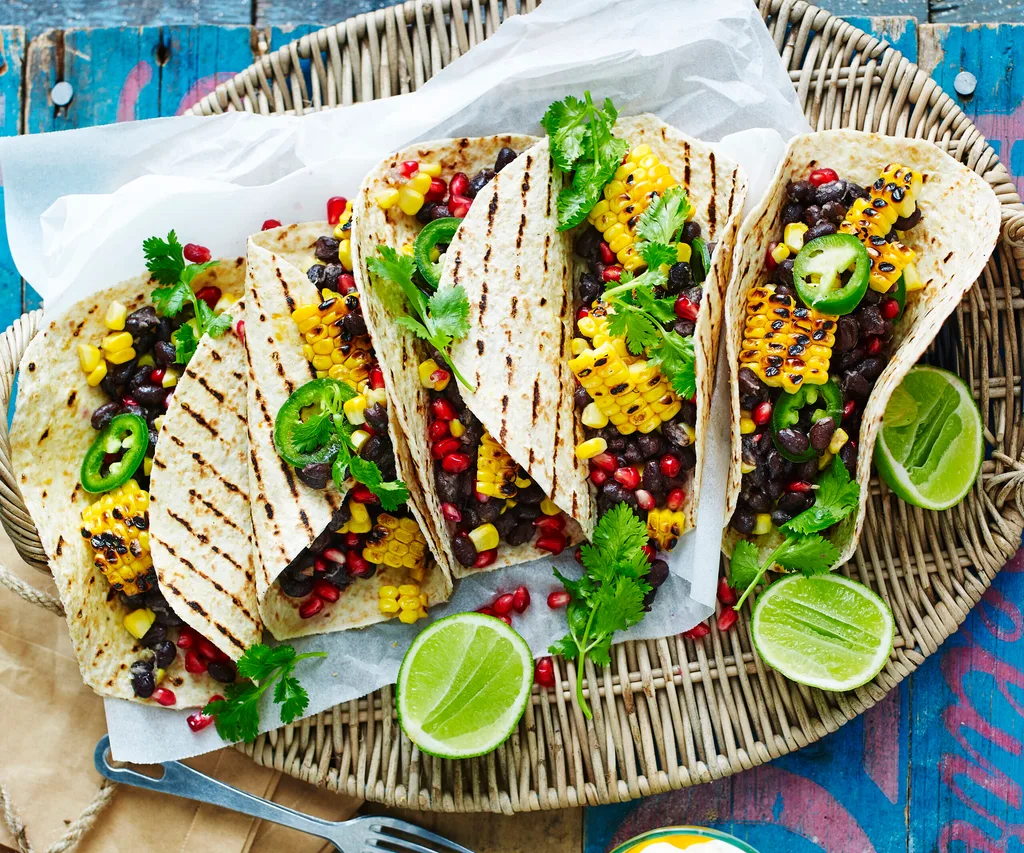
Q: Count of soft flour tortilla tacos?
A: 5